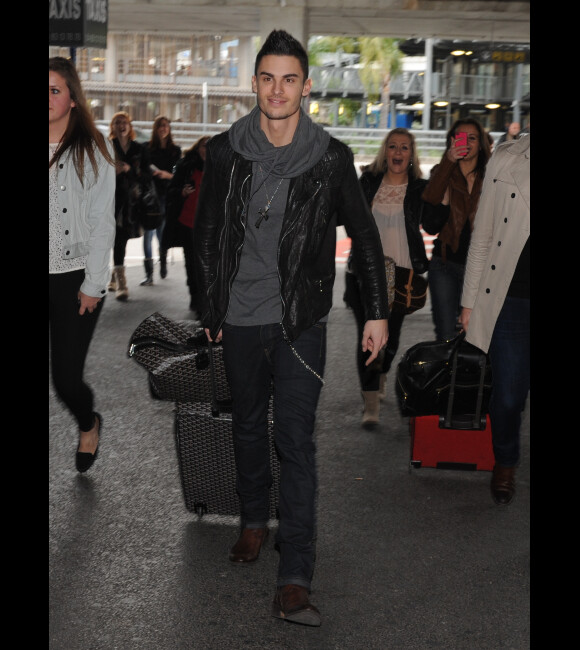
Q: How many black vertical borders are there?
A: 2